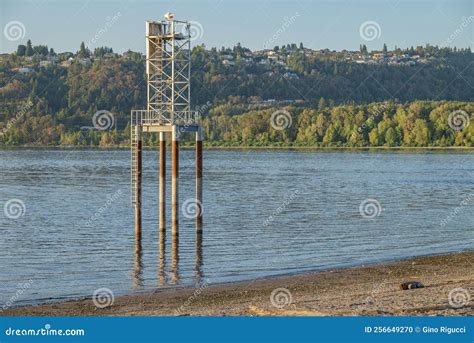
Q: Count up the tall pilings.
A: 4